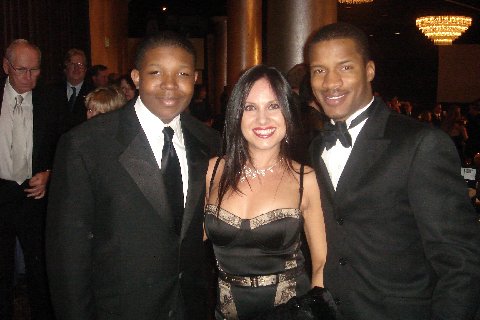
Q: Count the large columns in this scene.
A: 3